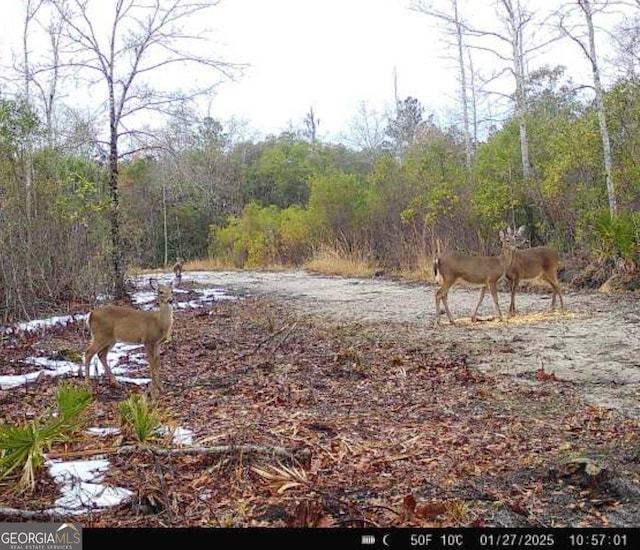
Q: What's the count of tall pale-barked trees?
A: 3